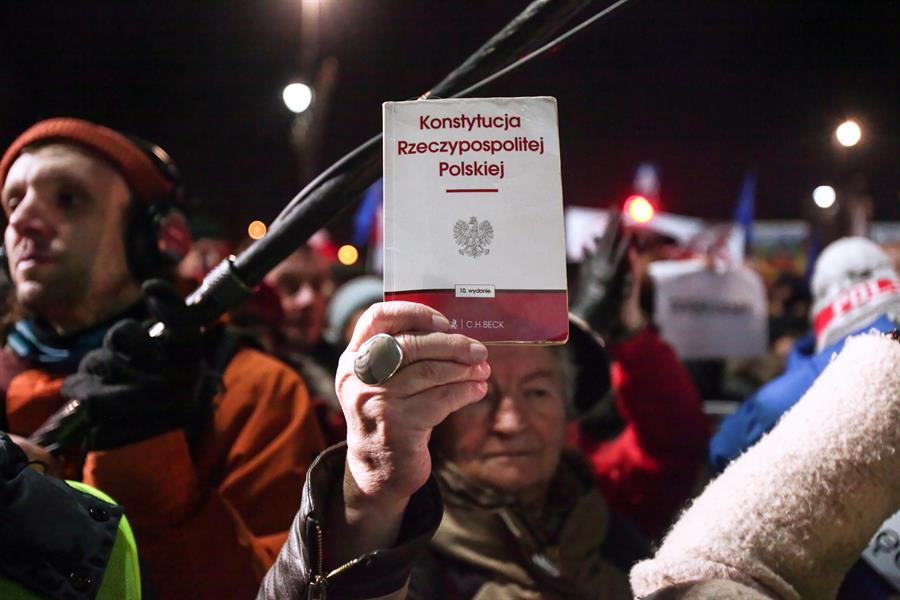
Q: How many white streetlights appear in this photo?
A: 3